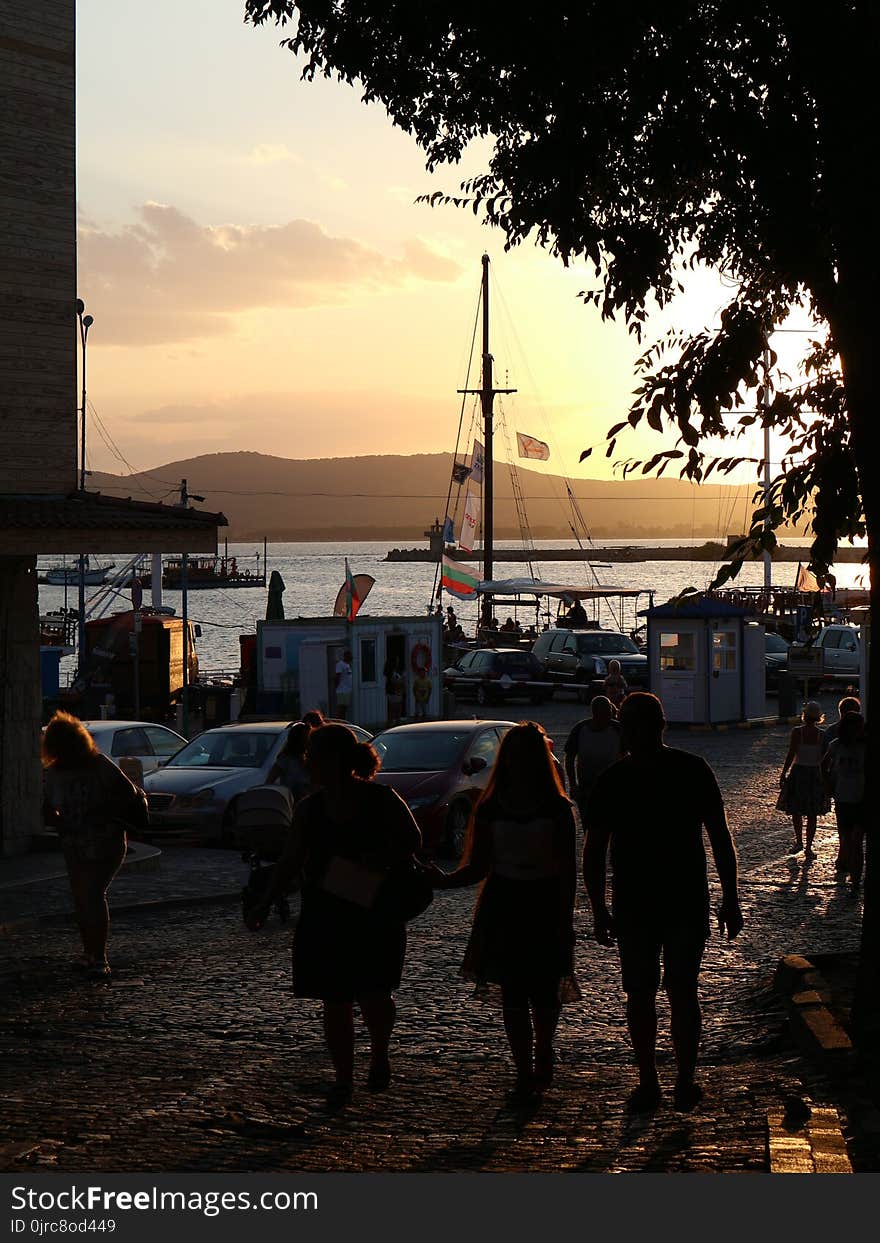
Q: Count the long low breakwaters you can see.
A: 1